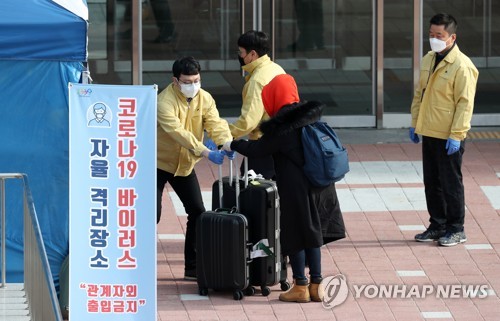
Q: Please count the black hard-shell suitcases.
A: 2